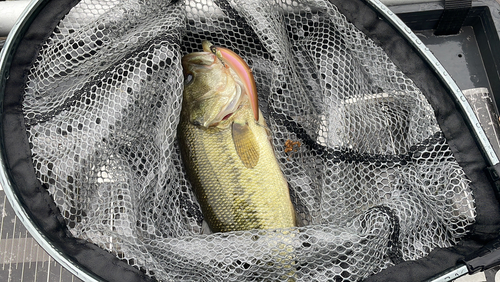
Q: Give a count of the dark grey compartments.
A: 1